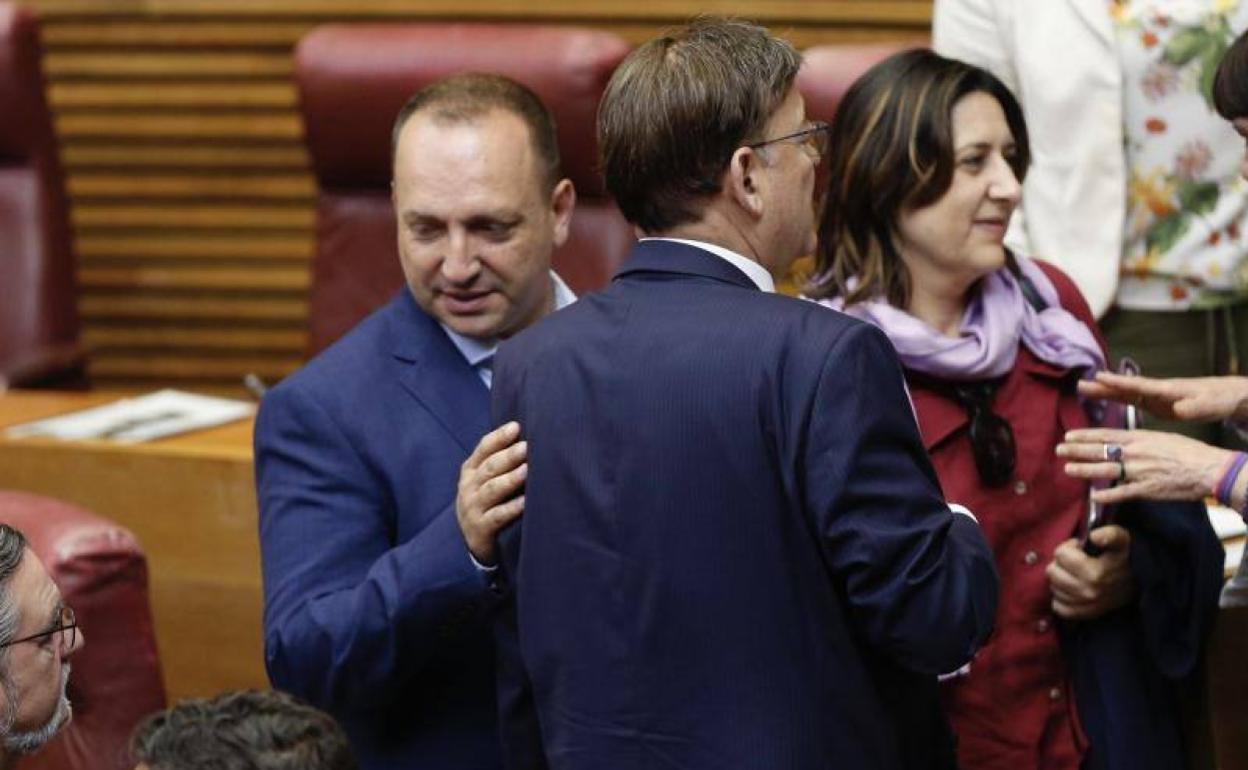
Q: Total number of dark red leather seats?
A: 4